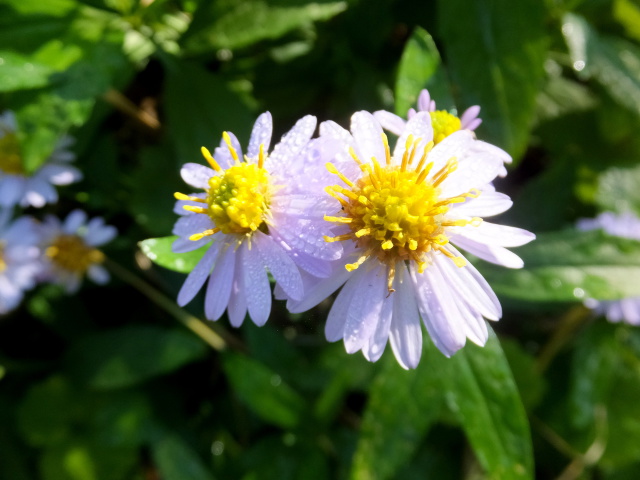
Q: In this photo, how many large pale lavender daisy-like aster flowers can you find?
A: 2